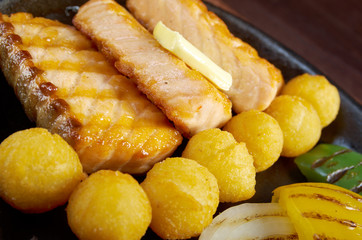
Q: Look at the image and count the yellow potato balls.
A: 7